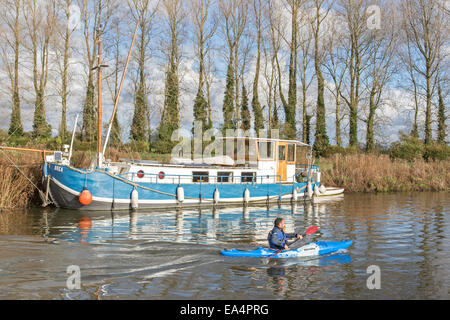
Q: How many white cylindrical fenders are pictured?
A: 7